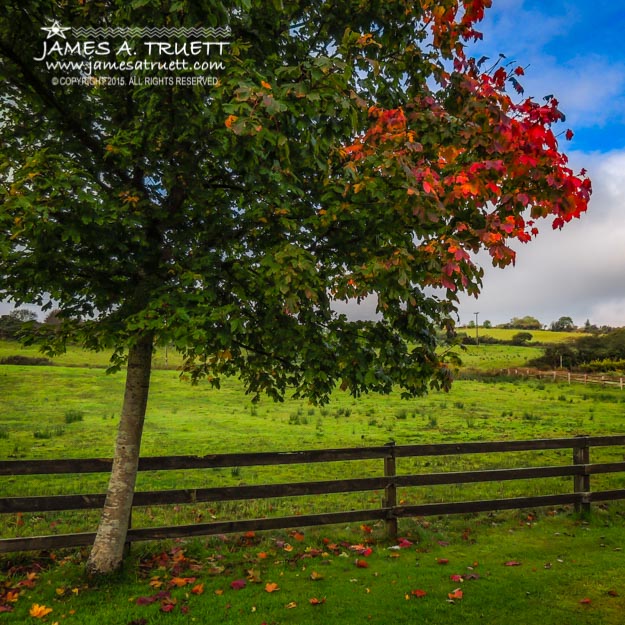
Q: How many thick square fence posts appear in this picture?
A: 2